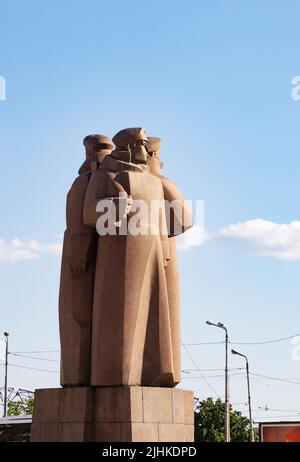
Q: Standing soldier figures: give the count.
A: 3